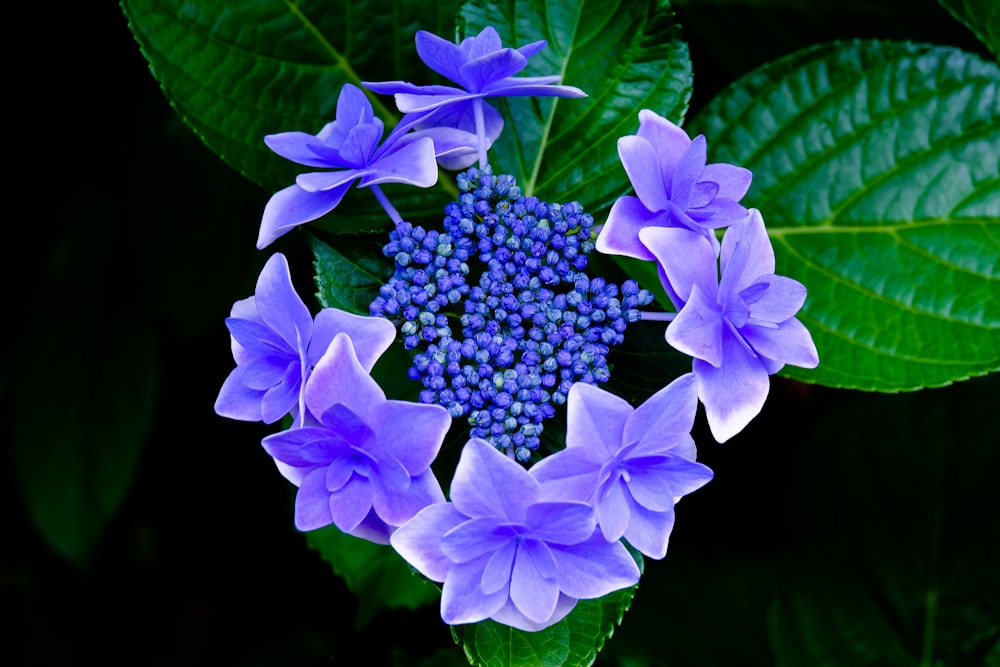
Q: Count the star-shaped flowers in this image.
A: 8